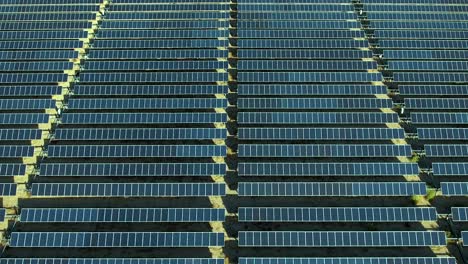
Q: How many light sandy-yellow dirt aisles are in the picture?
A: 3